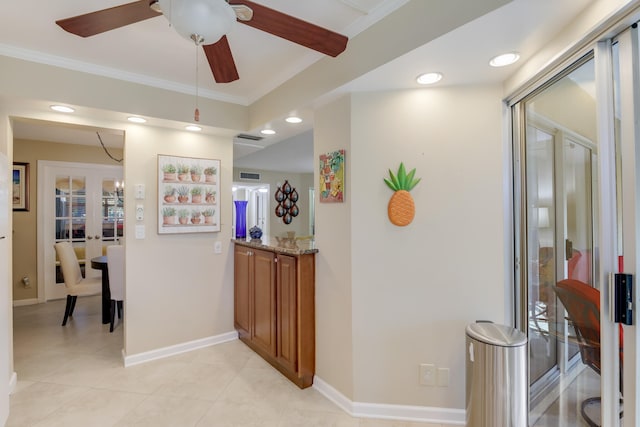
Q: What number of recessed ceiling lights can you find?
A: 7